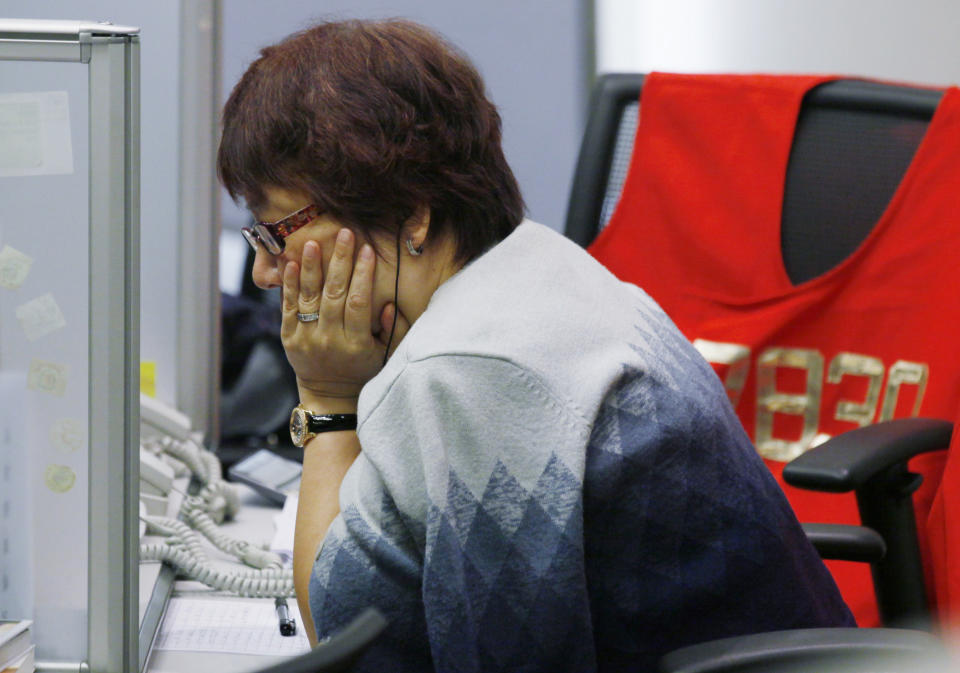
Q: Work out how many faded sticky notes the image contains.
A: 5